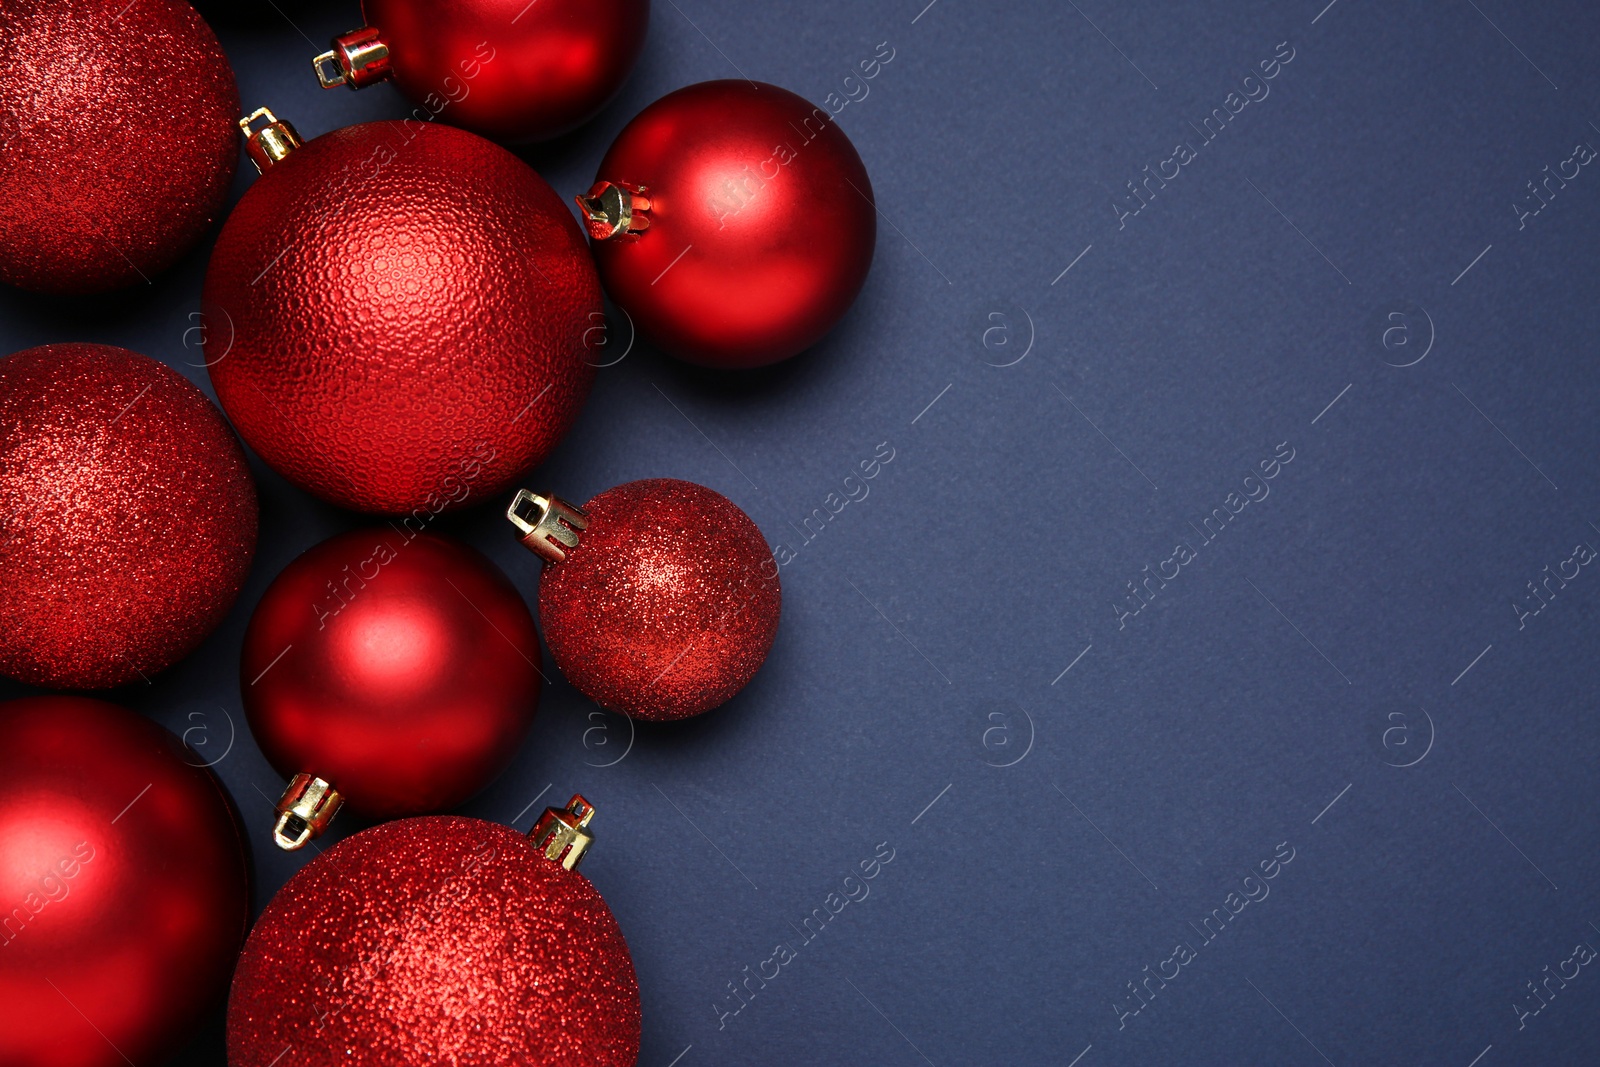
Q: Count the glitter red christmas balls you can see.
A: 4